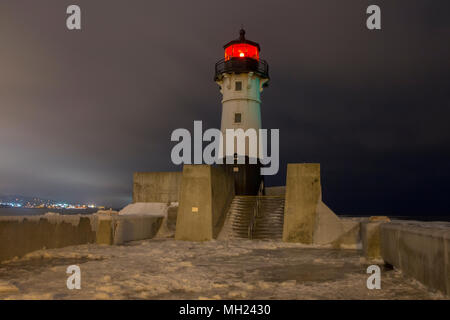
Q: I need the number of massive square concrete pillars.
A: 2